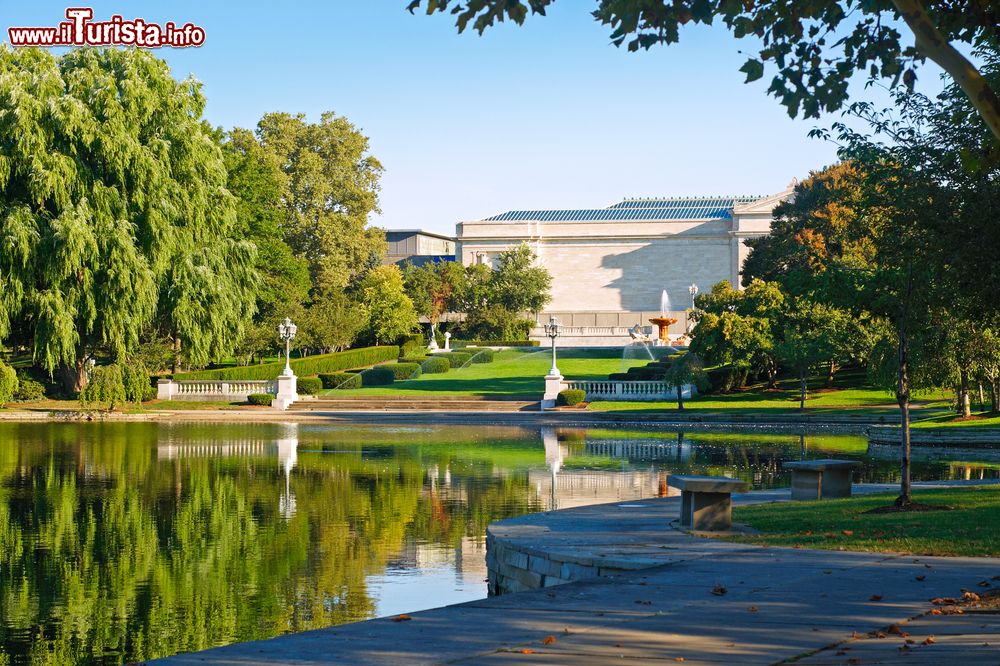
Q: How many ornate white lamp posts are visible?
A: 3